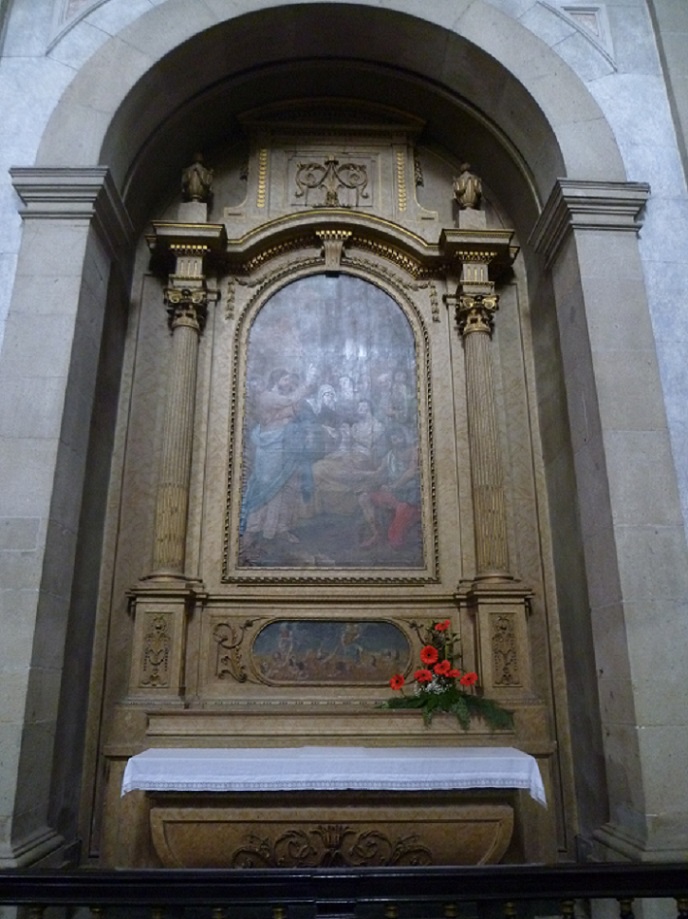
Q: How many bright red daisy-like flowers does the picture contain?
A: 7